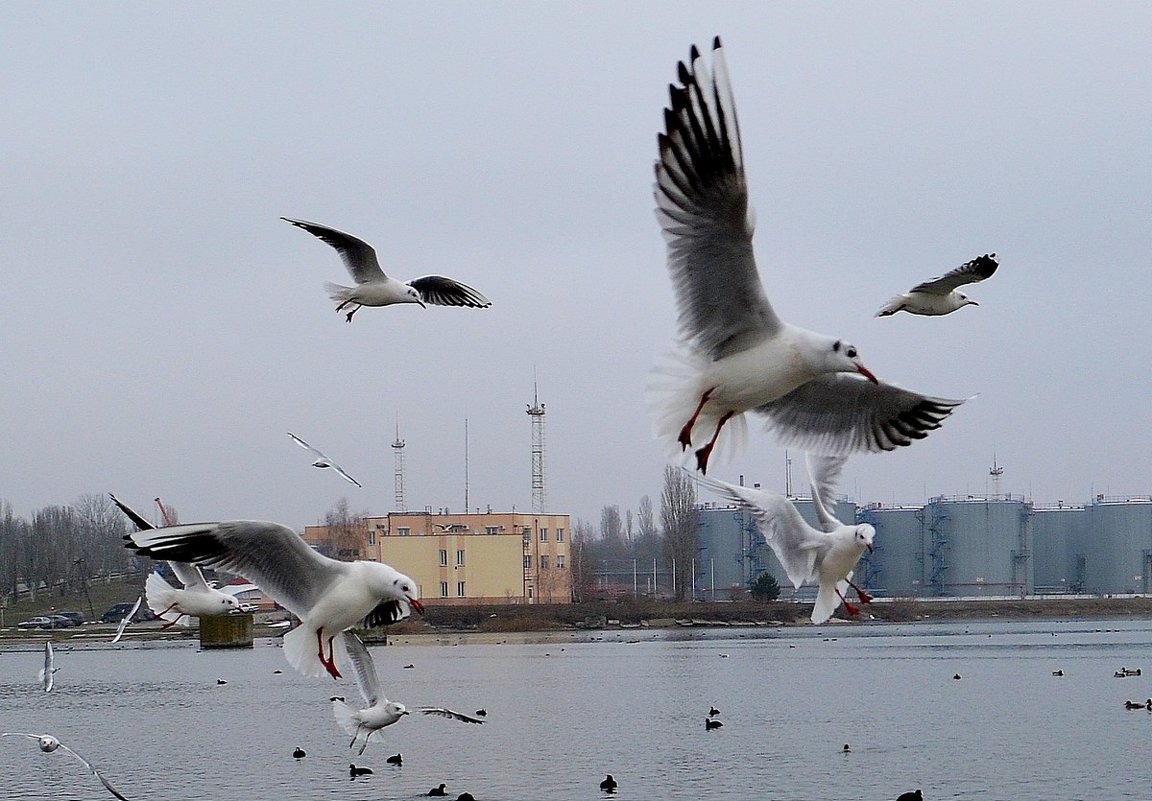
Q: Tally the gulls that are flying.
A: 11